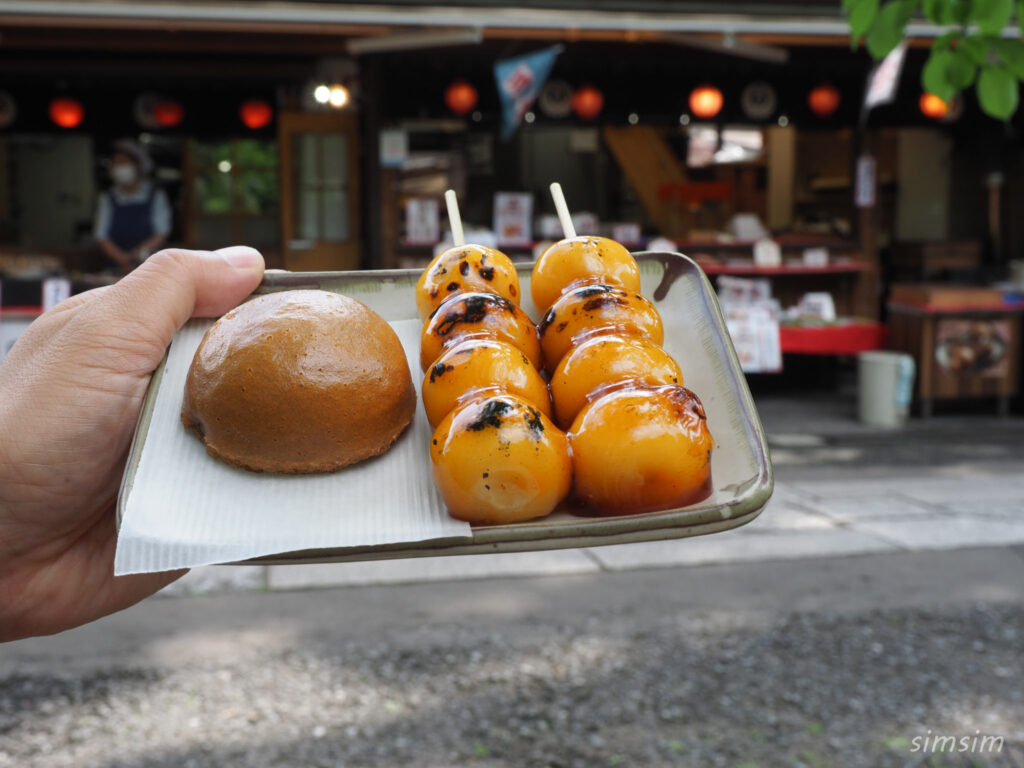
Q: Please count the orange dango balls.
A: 8